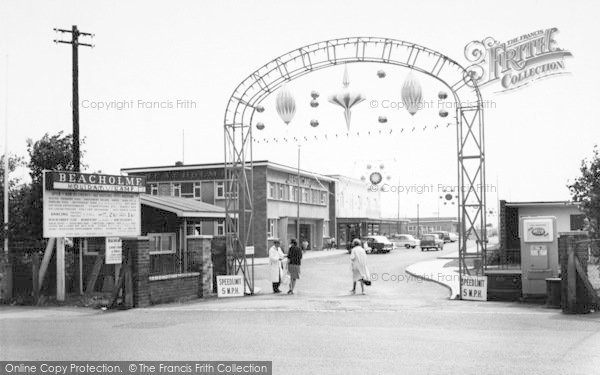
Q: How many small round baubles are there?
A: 9